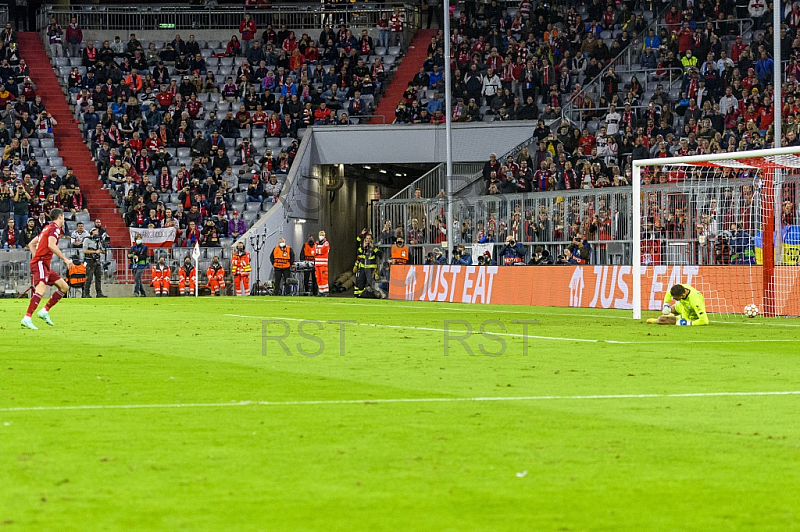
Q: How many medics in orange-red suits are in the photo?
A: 5